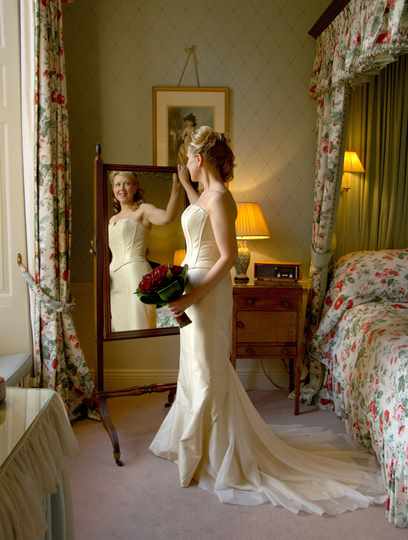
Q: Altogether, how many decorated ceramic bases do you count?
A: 1